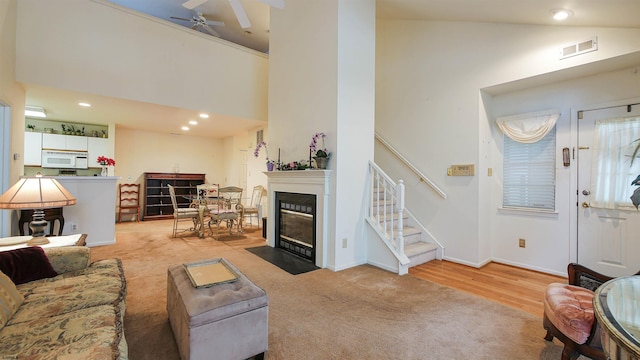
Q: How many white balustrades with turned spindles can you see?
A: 1